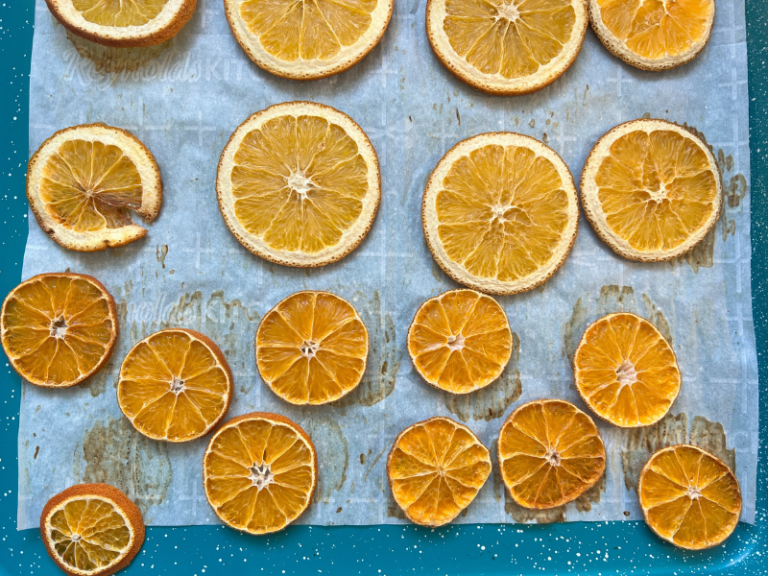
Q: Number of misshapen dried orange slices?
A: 1